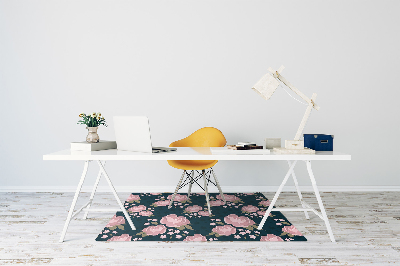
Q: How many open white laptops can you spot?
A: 1